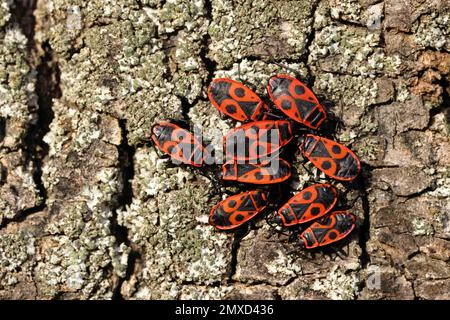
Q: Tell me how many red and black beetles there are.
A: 9